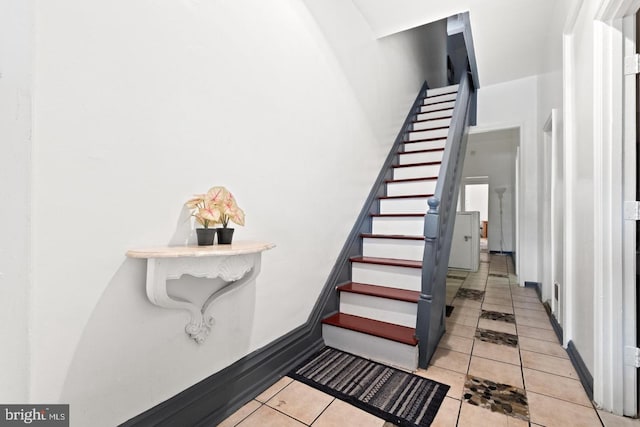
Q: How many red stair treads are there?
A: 15